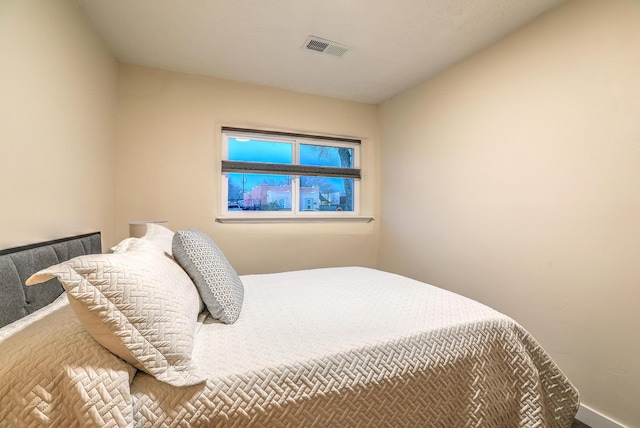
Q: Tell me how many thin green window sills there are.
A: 0